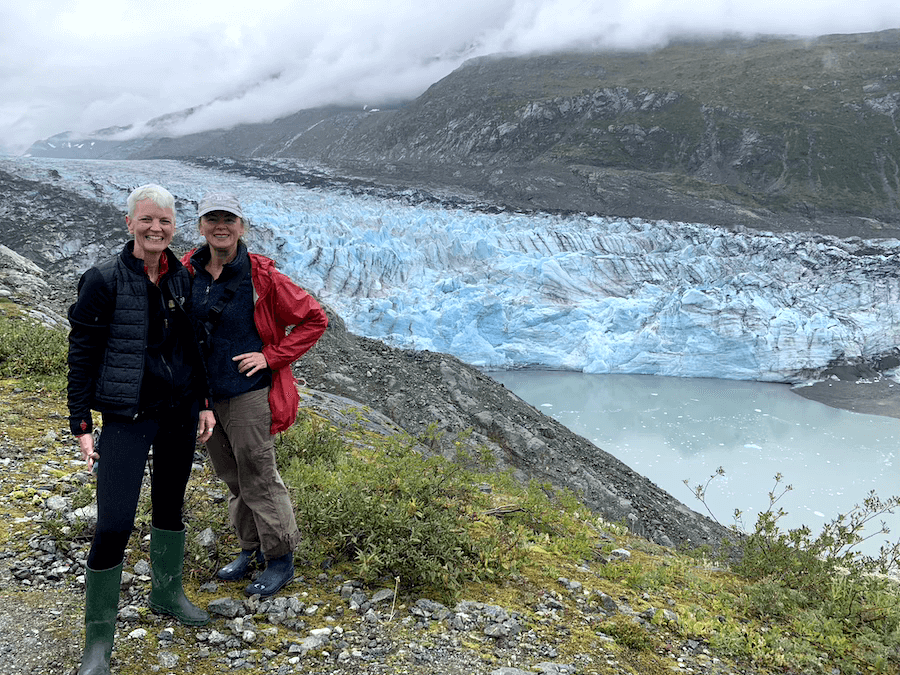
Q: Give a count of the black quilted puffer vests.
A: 1